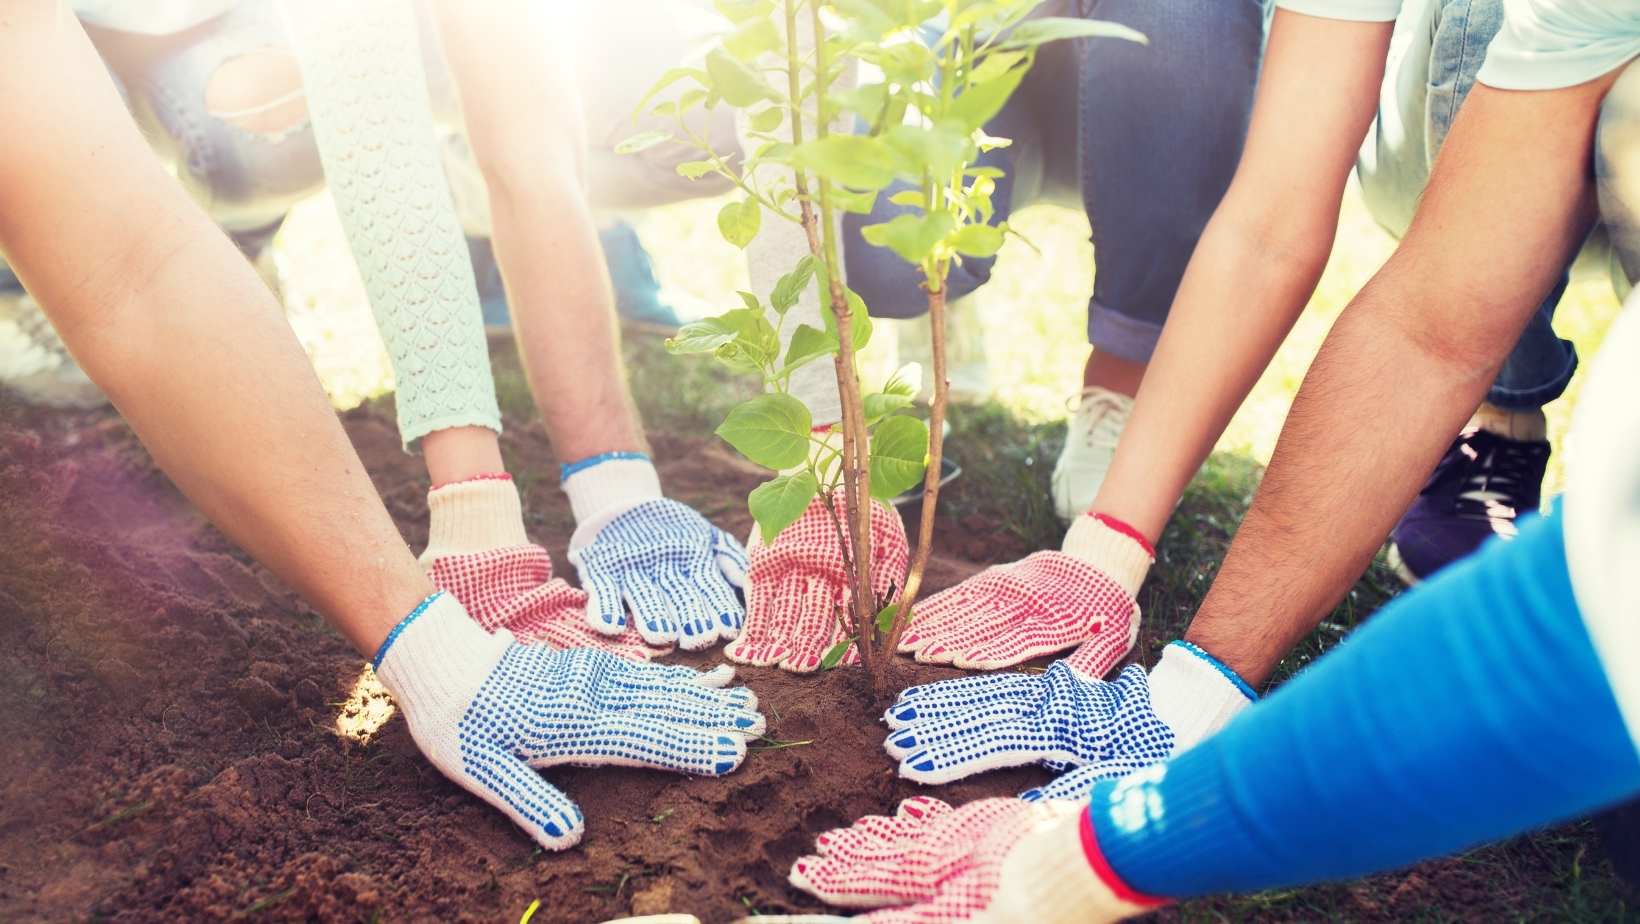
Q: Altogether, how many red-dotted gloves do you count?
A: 4